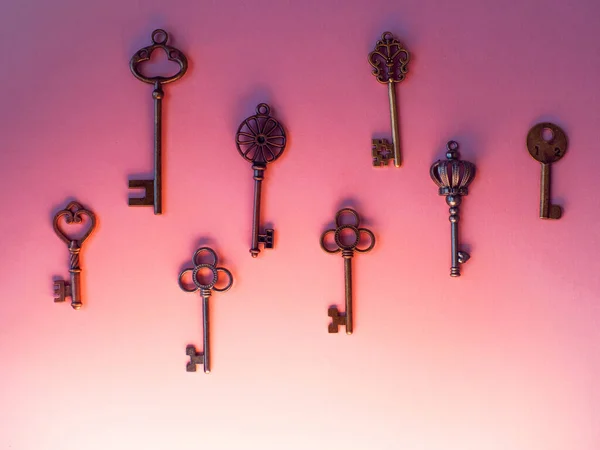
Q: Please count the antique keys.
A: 8